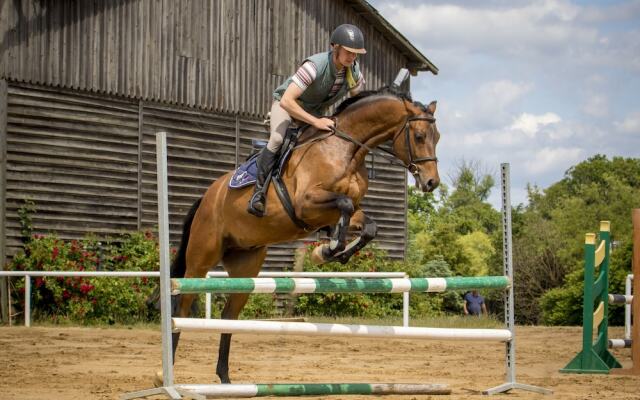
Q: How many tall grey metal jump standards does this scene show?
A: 2